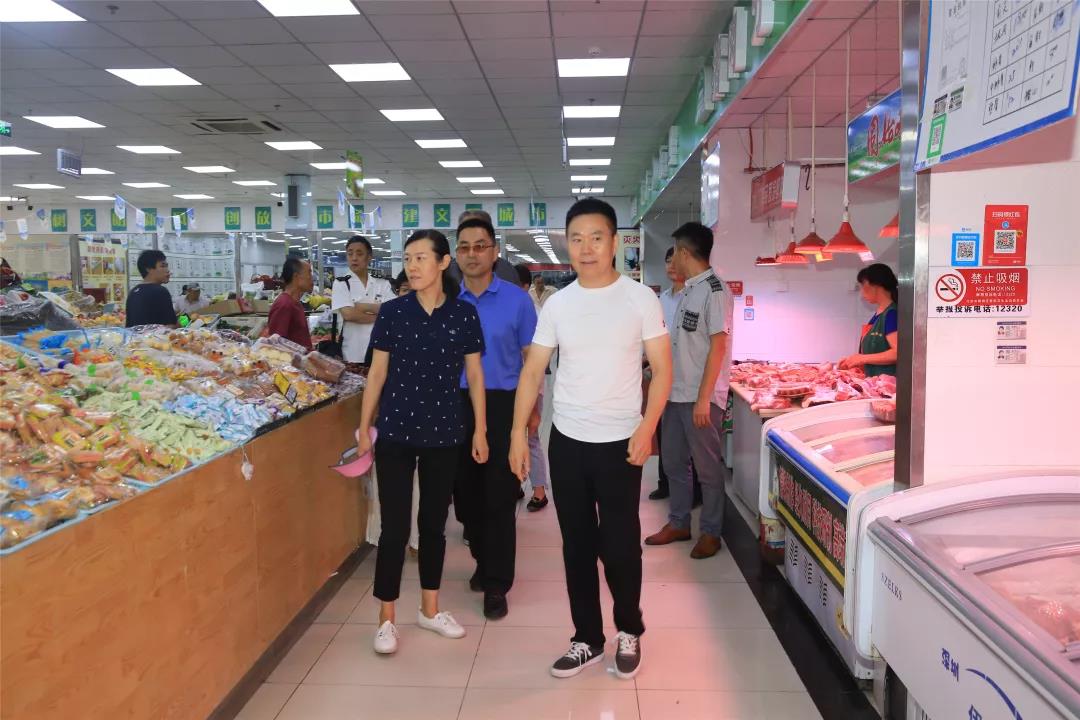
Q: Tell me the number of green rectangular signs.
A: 14